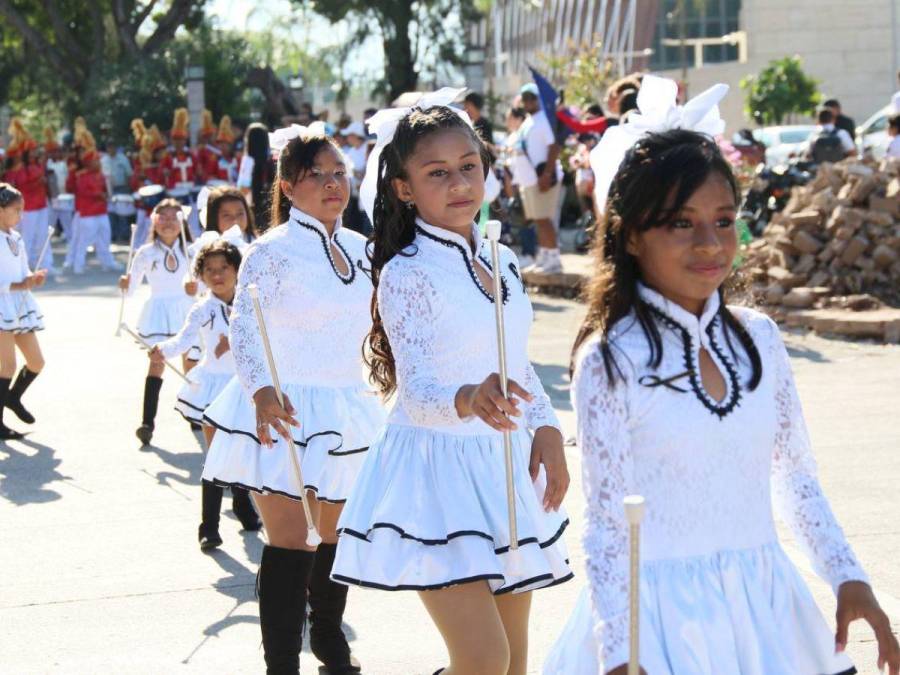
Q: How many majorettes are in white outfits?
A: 7